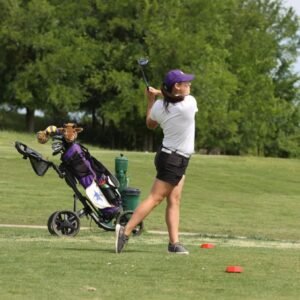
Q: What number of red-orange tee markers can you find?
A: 2